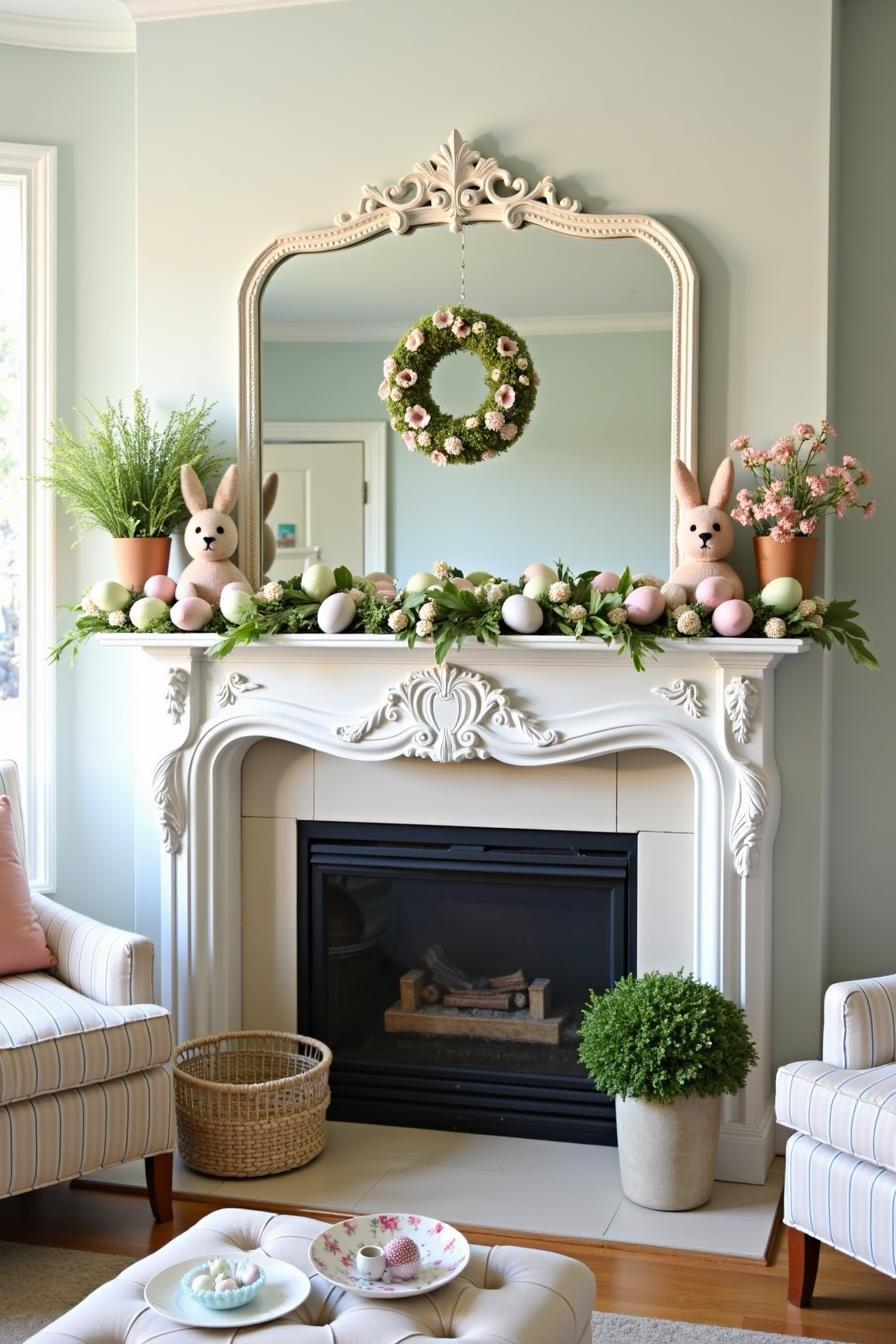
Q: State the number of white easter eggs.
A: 2